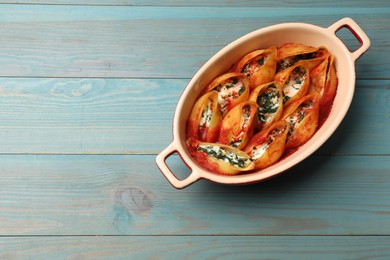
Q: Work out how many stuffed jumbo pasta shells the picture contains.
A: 11